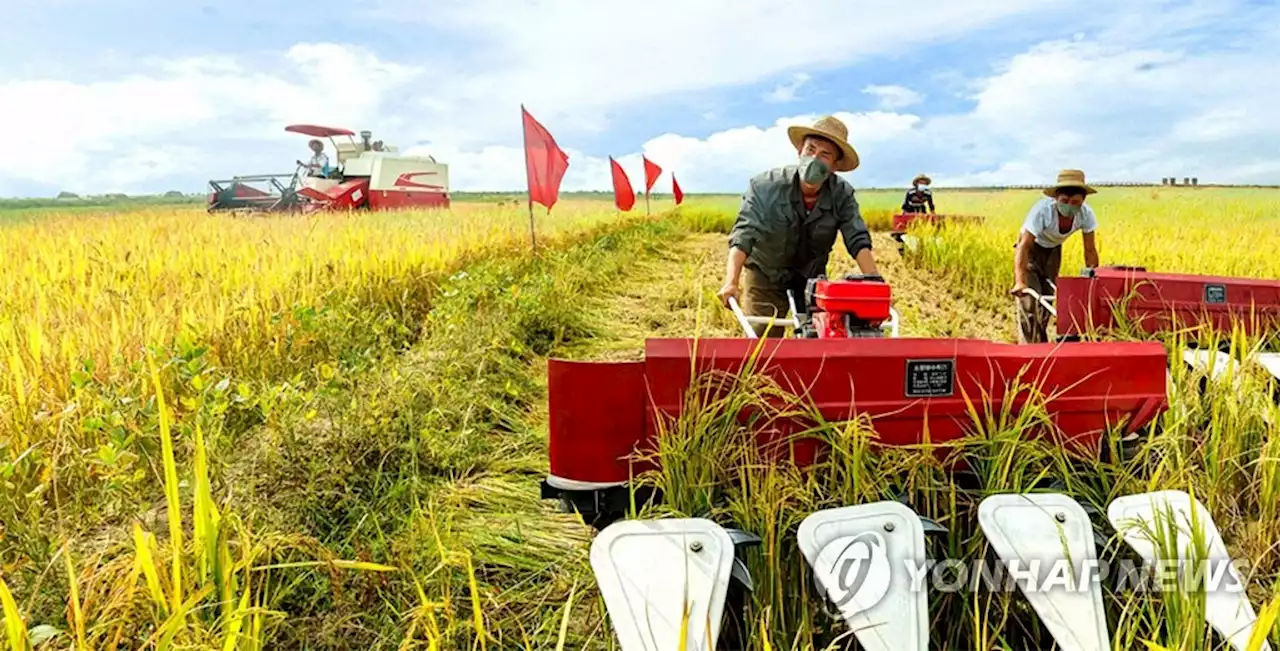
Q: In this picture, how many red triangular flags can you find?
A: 4